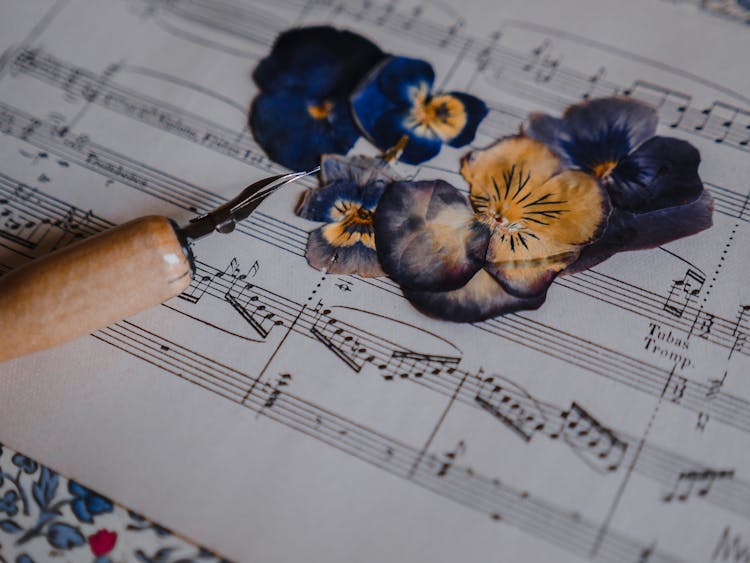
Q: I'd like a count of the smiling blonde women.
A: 0